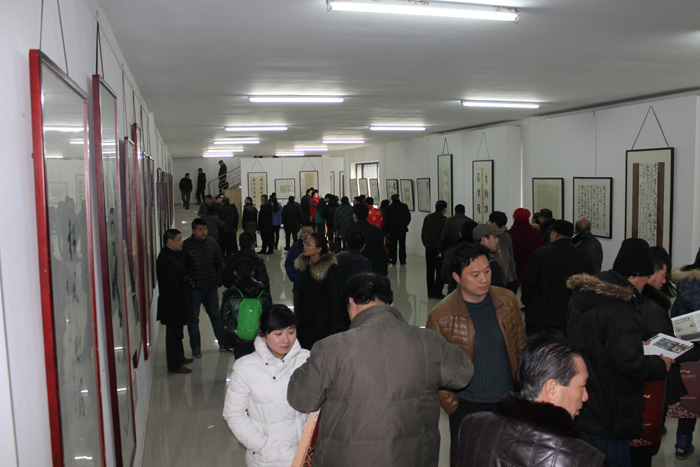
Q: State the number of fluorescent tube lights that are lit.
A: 11